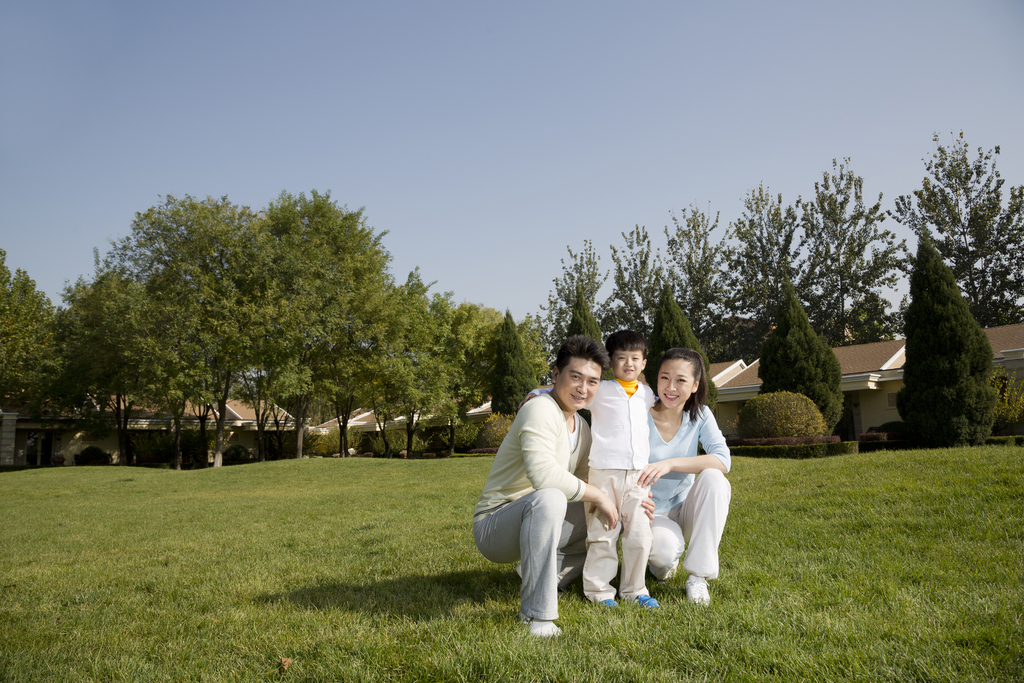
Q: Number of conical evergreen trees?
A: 5